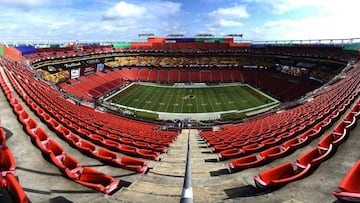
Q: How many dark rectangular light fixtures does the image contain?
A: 4